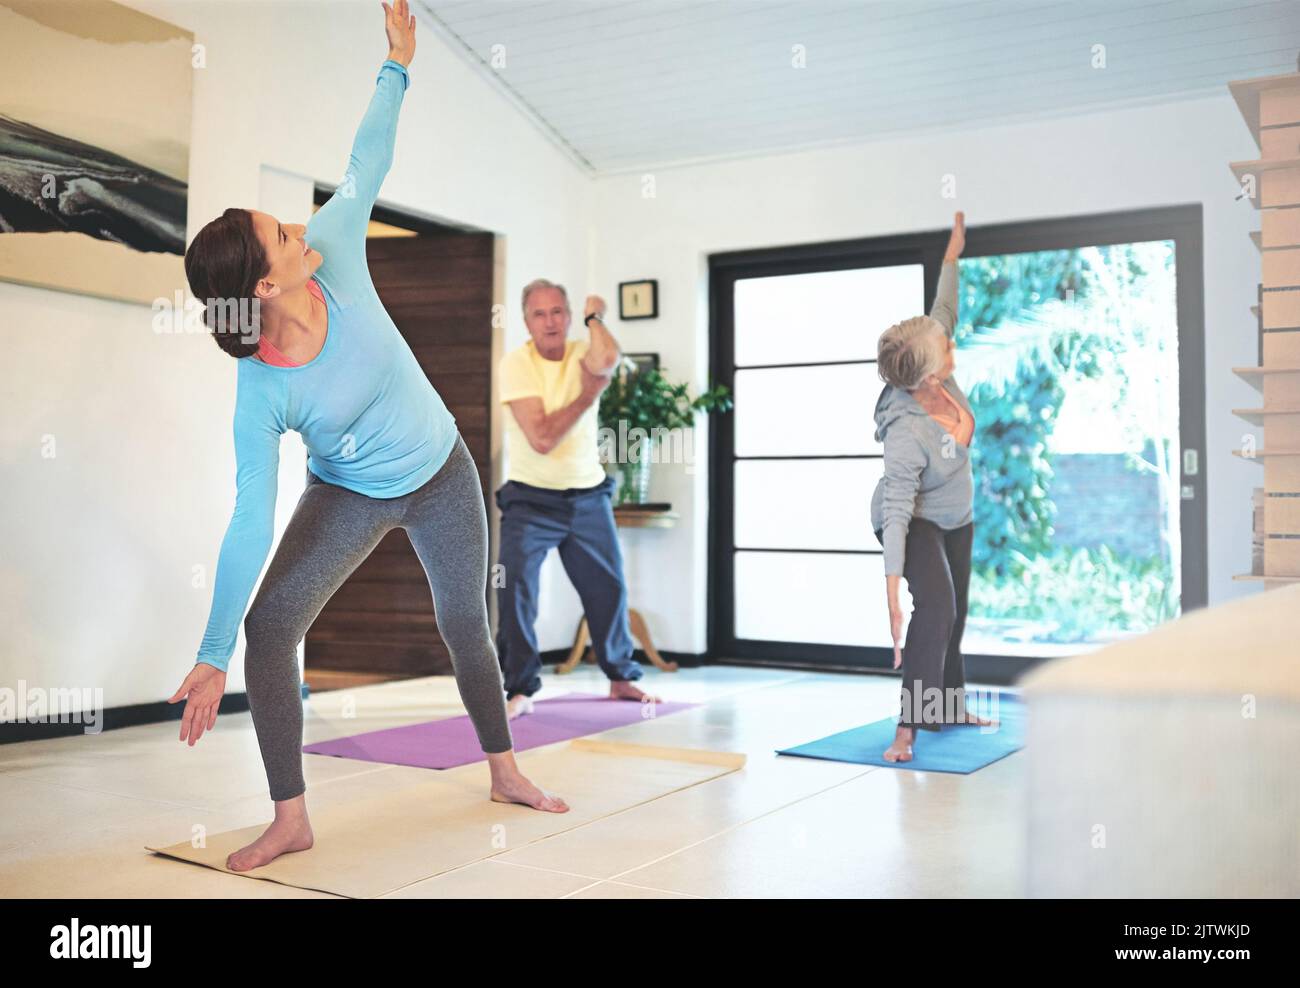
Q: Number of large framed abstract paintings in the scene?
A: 1